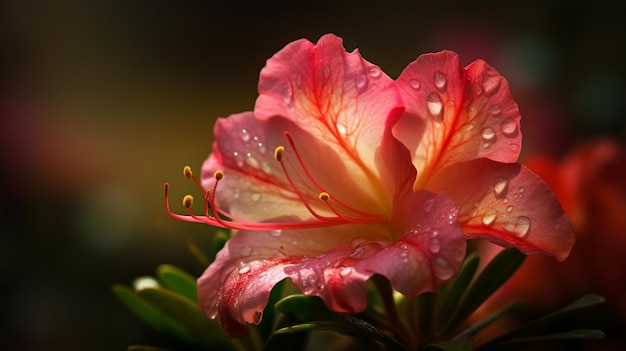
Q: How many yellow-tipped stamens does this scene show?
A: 5